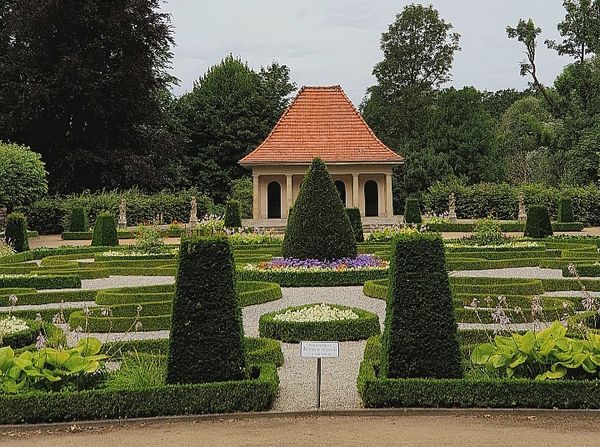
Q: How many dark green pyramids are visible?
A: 11